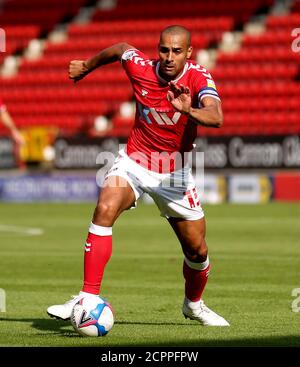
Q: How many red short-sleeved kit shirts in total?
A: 1